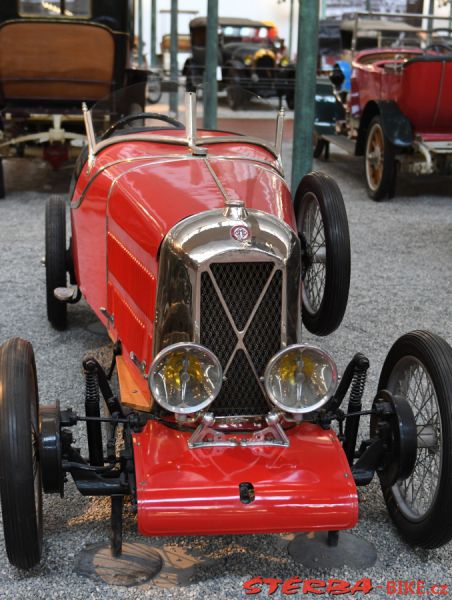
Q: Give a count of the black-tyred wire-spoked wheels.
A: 4